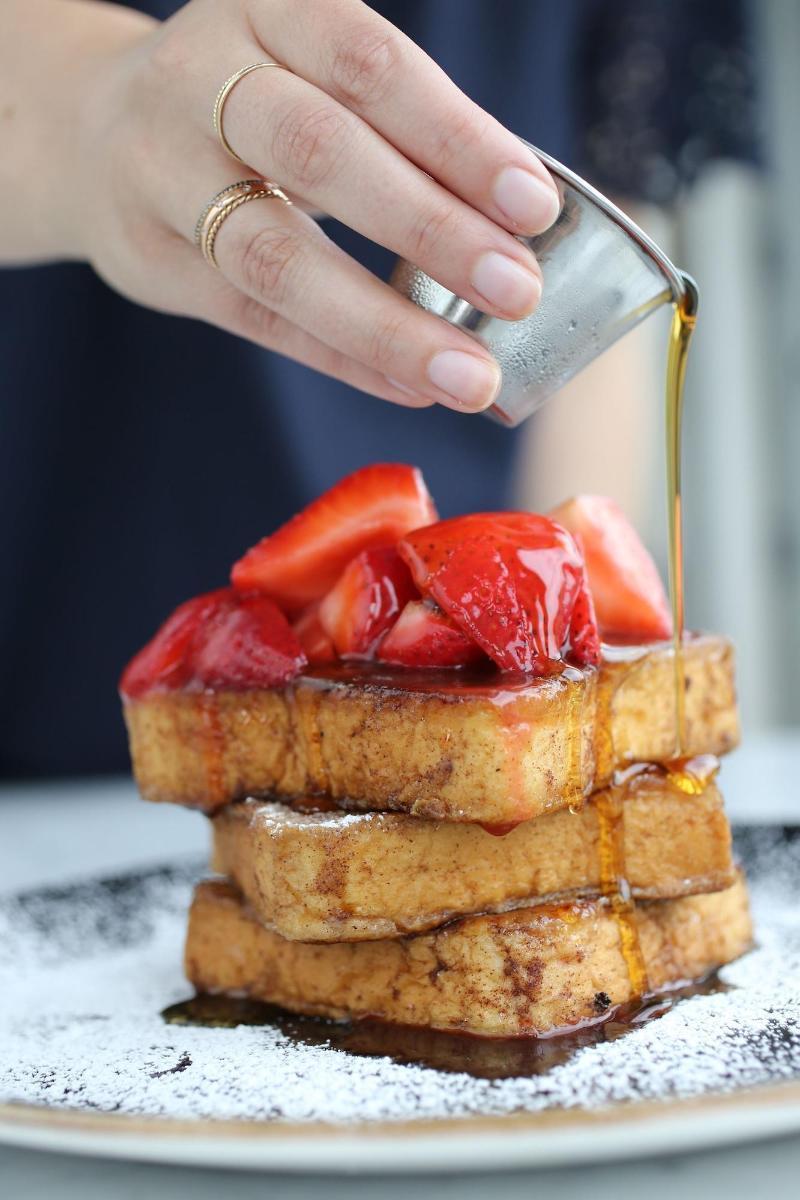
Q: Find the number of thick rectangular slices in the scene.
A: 3